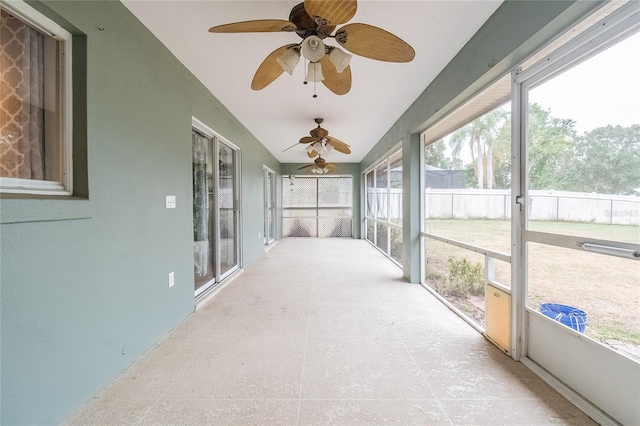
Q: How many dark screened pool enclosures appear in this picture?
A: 1